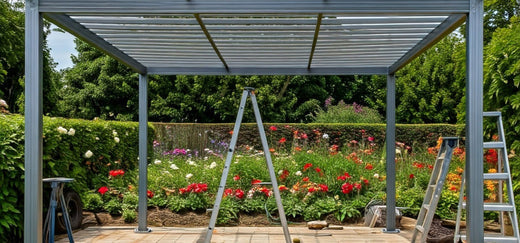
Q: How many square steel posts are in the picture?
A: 4